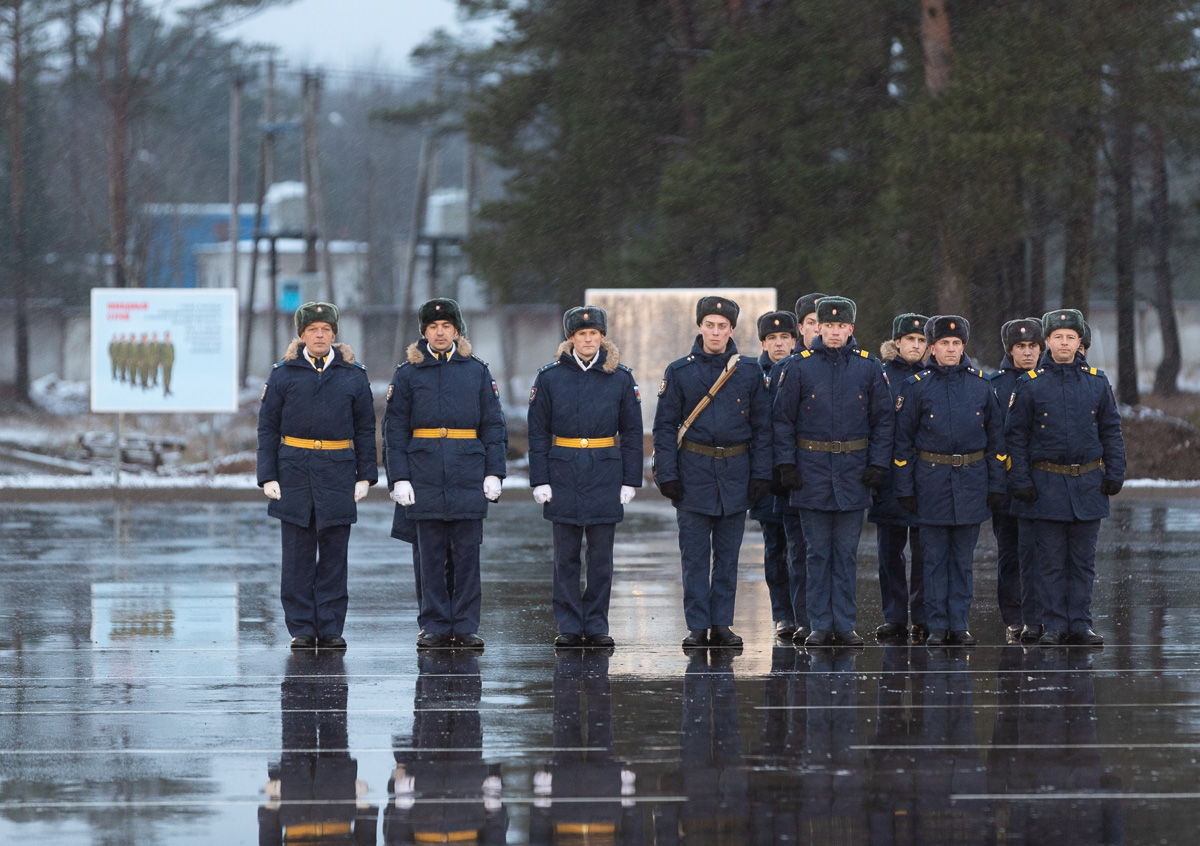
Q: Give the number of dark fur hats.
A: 12